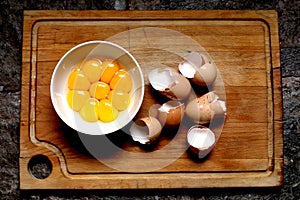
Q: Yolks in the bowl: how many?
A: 9